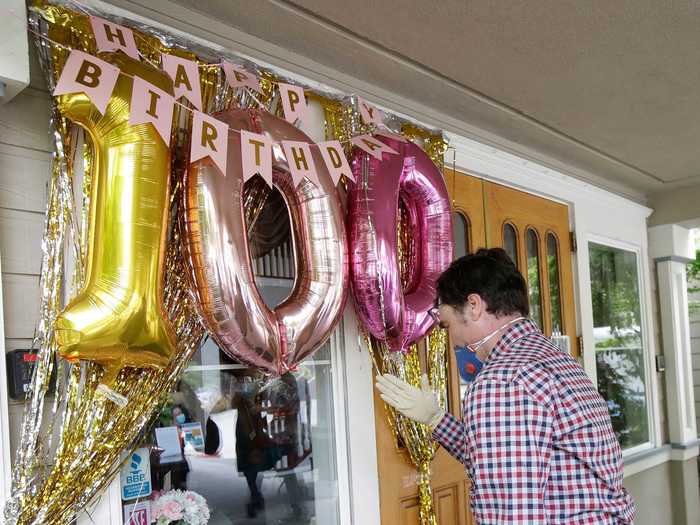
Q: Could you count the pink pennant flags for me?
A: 13